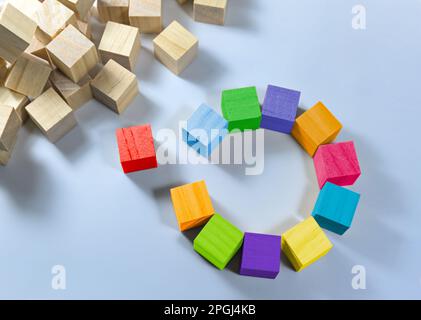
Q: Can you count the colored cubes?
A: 11